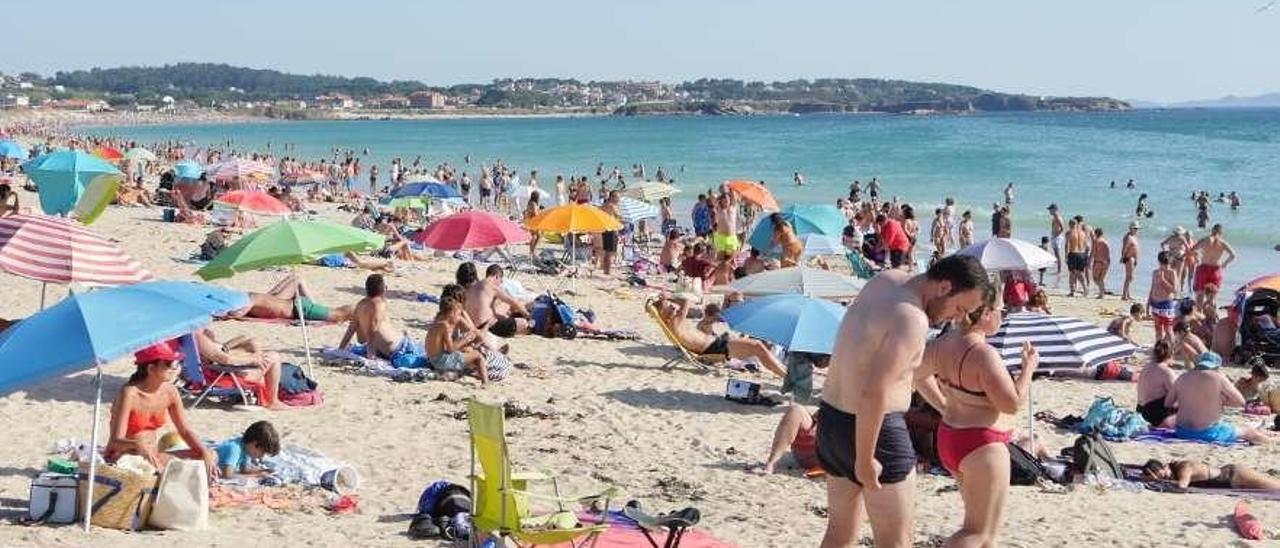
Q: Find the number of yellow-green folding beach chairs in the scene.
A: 1